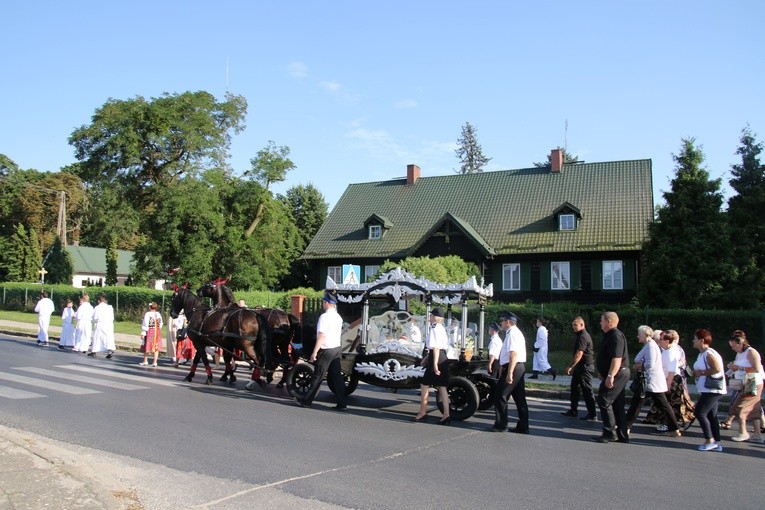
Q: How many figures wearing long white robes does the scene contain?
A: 5